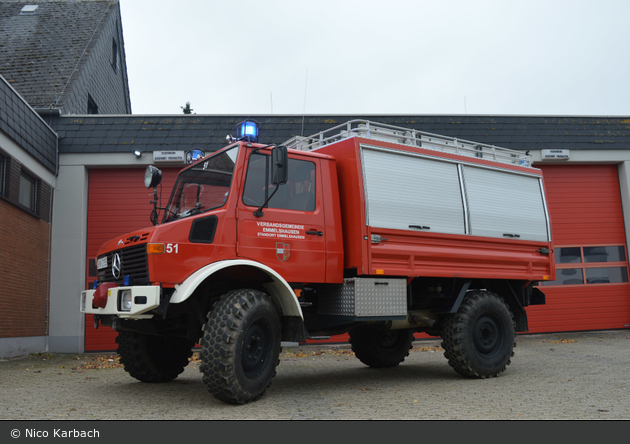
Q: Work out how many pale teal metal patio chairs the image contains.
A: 0